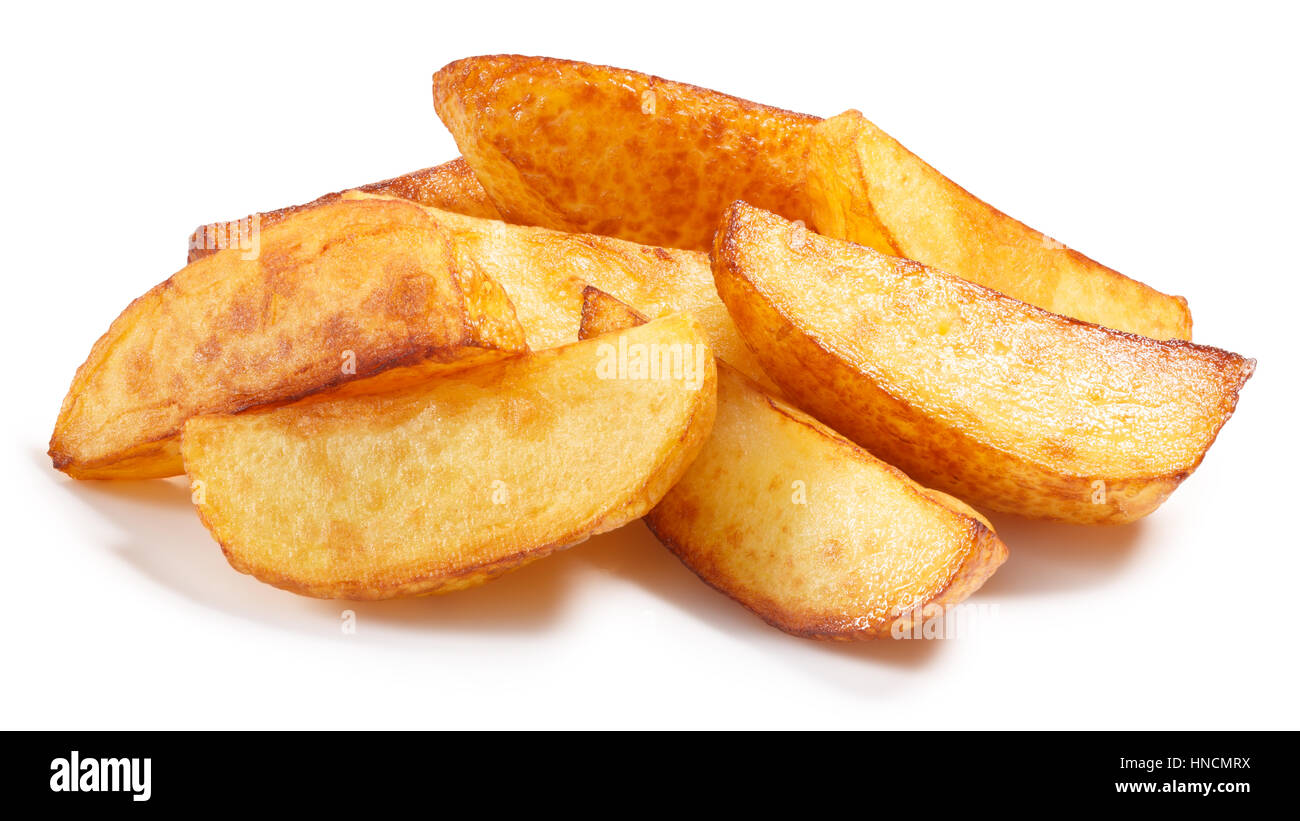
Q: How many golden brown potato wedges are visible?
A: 8